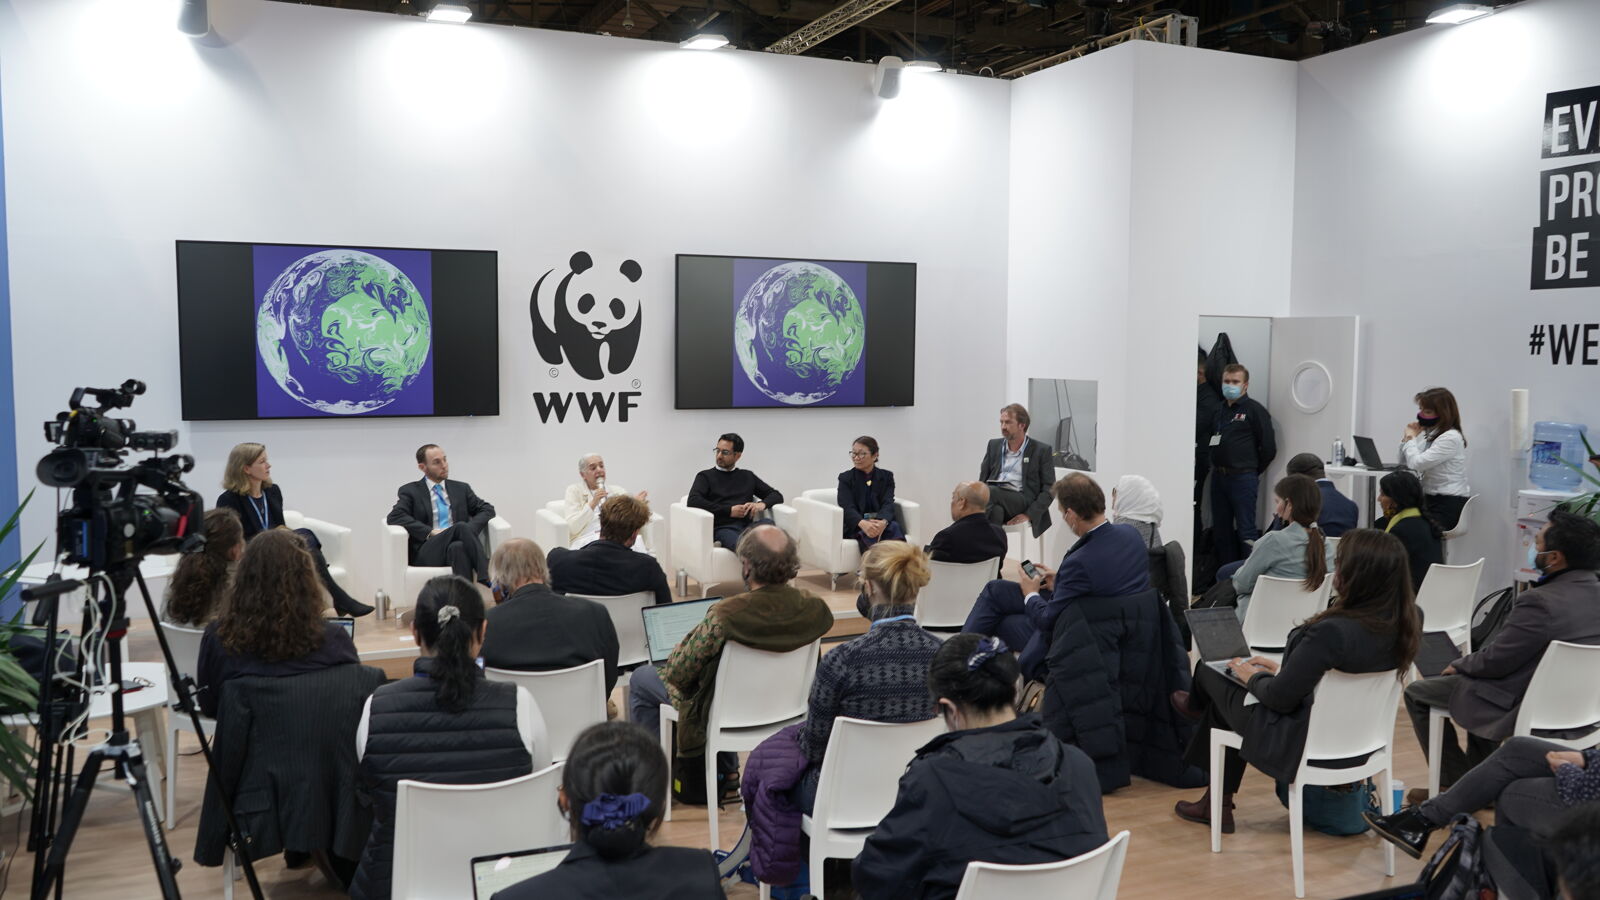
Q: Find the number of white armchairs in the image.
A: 5